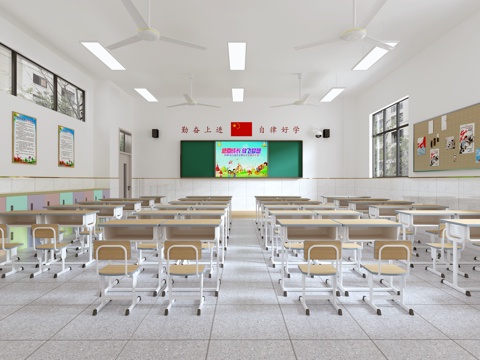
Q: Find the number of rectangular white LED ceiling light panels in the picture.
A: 6